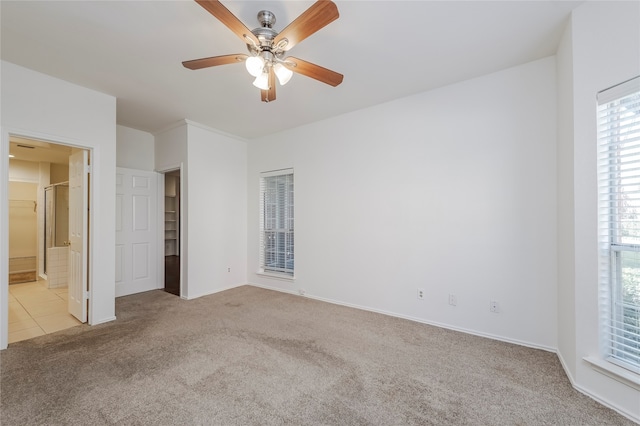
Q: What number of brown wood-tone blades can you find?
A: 5